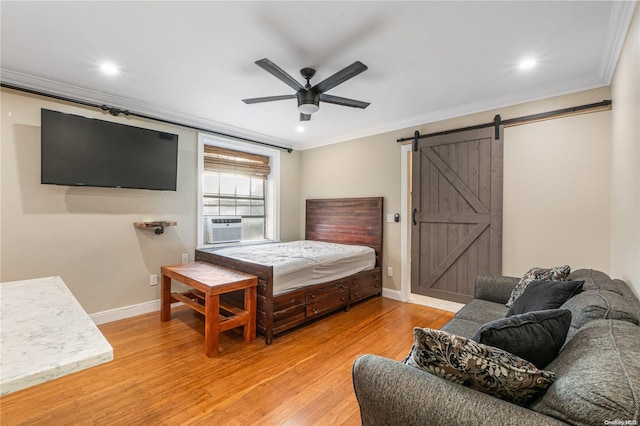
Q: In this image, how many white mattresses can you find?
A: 1